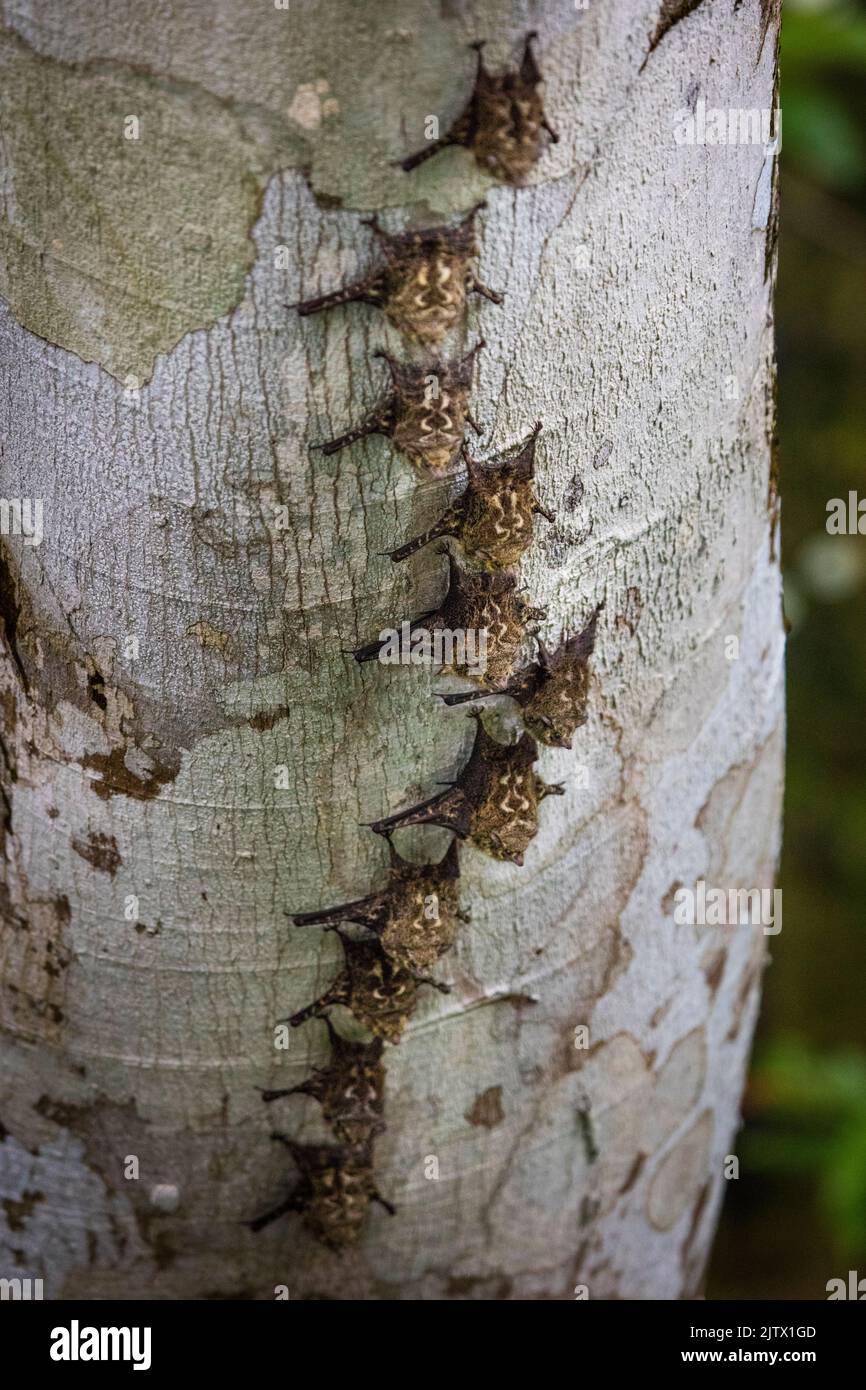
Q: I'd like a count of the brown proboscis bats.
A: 11